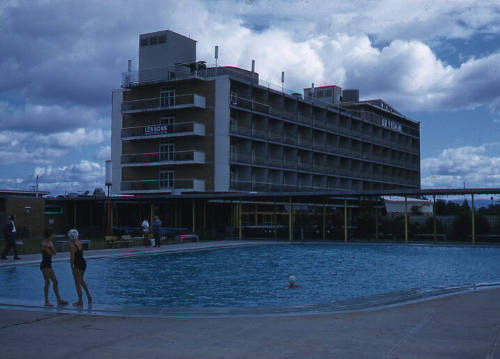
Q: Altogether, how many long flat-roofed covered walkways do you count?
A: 1